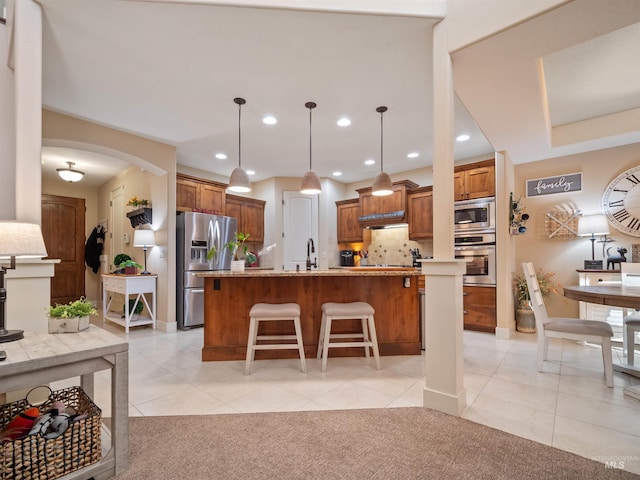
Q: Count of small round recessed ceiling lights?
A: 8